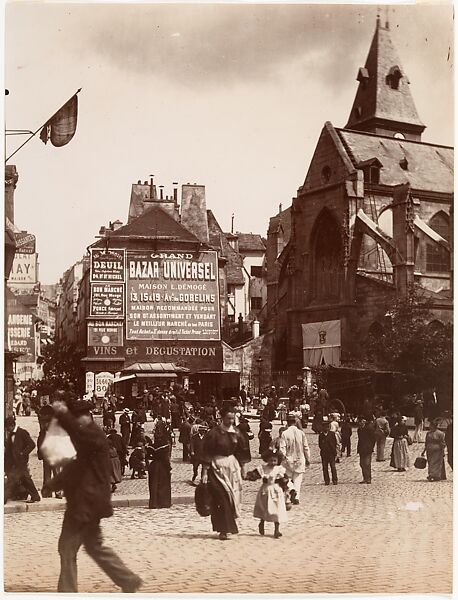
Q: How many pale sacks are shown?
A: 1